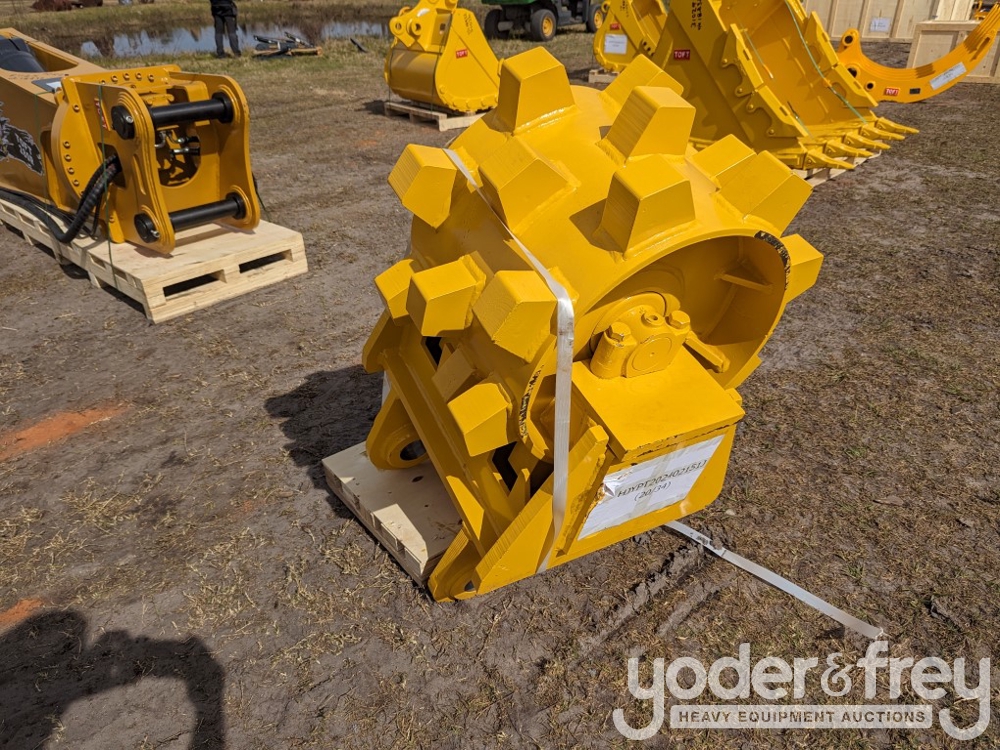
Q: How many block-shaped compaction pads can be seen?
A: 14